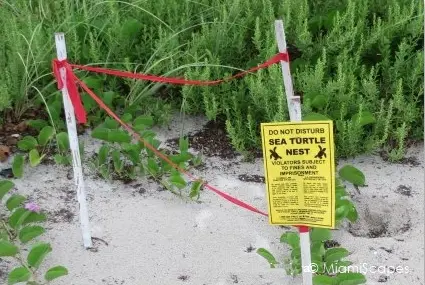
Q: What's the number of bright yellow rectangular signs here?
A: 1